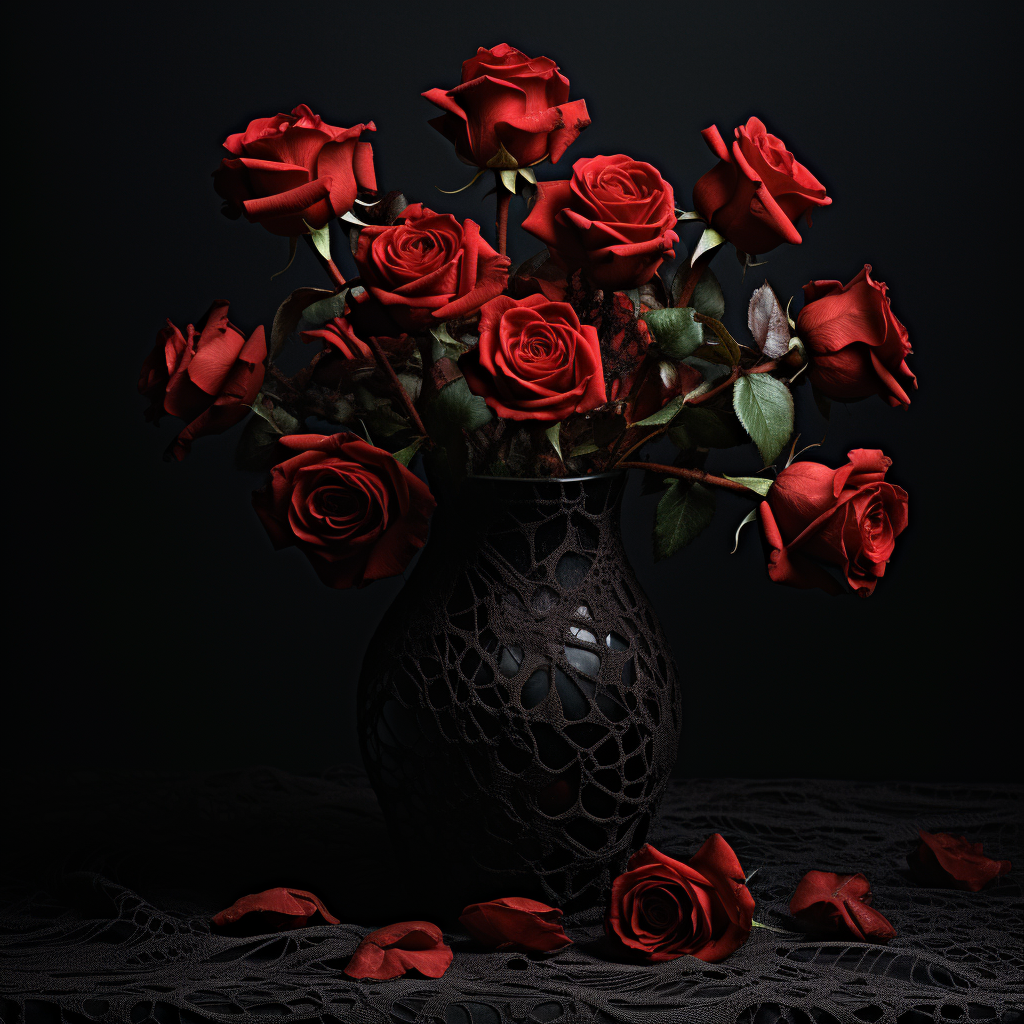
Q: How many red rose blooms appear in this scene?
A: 11